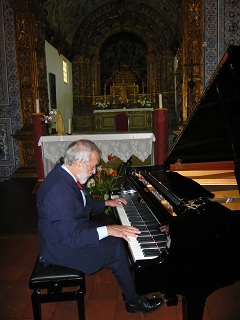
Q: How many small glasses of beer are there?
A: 0